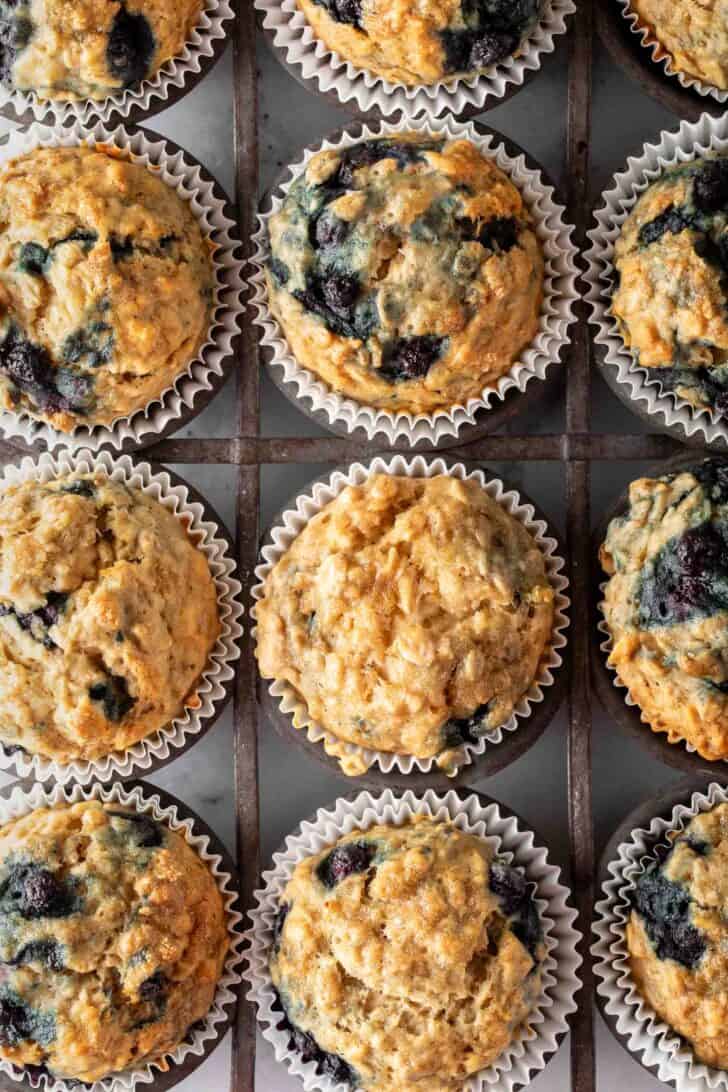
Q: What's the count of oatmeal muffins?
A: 12